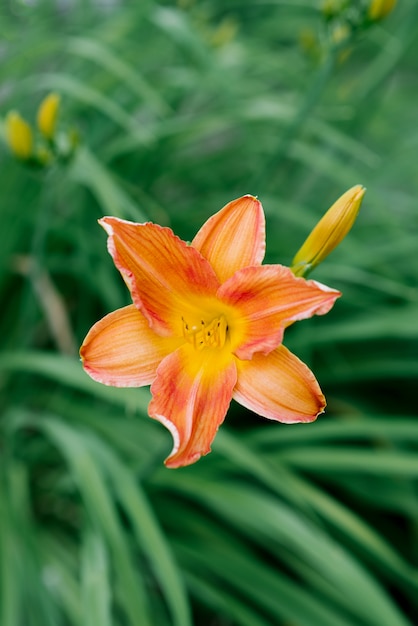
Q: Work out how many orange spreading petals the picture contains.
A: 6